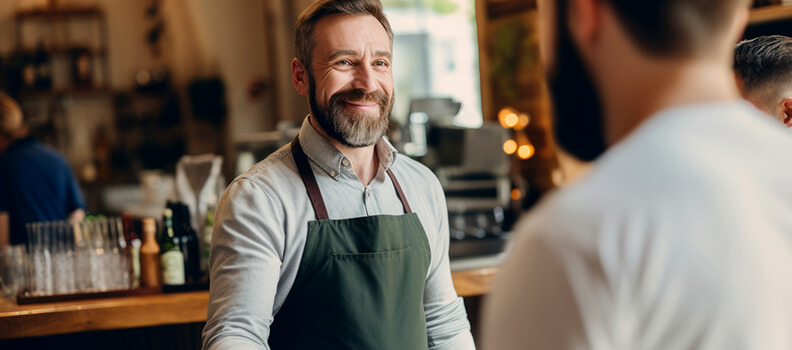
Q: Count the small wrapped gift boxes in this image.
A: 0